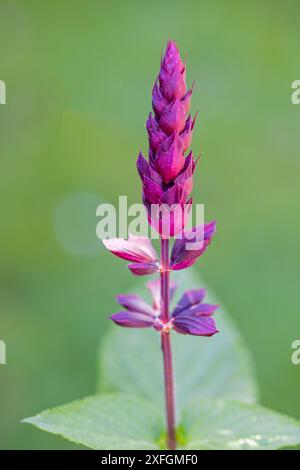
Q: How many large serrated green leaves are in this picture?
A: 3